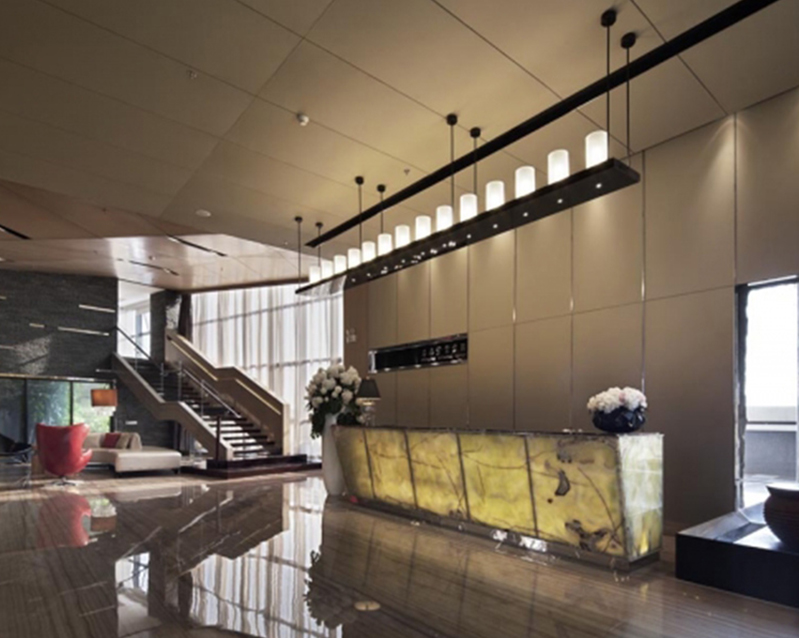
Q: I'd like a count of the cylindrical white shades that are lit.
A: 14